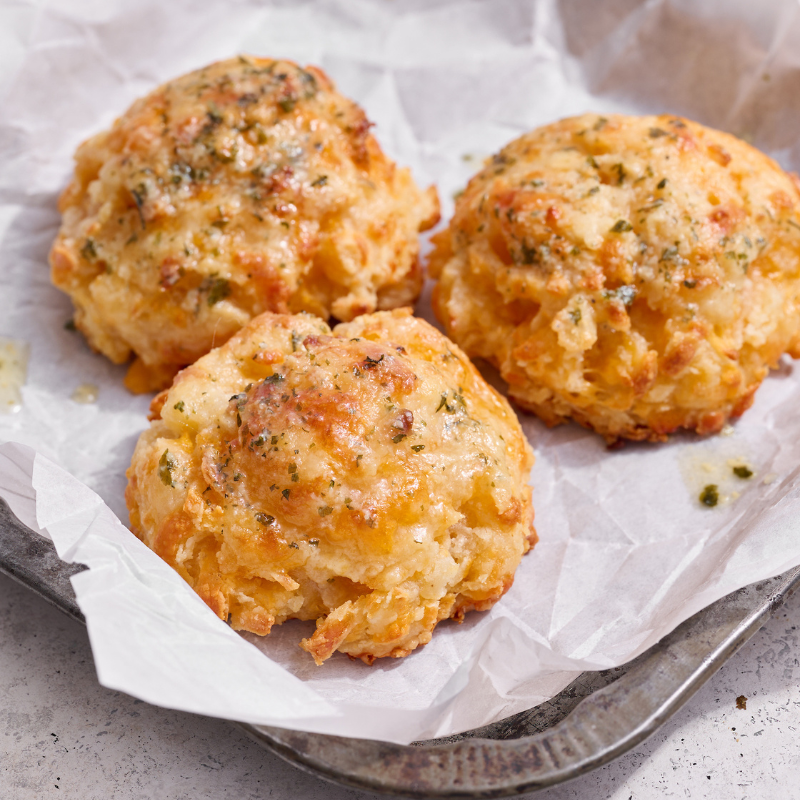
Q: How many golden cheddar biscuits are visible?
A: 3